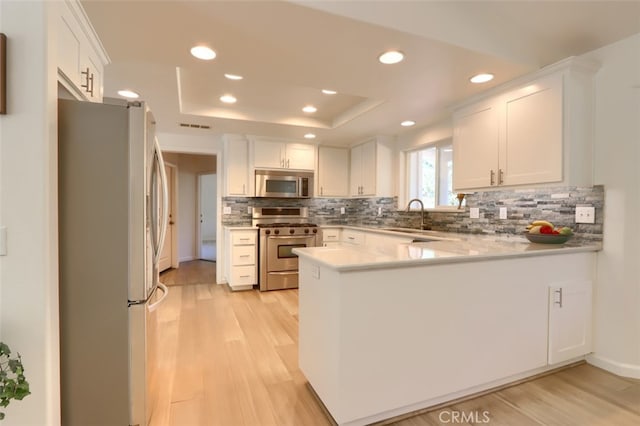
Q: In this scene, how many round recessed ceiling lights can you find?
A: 10